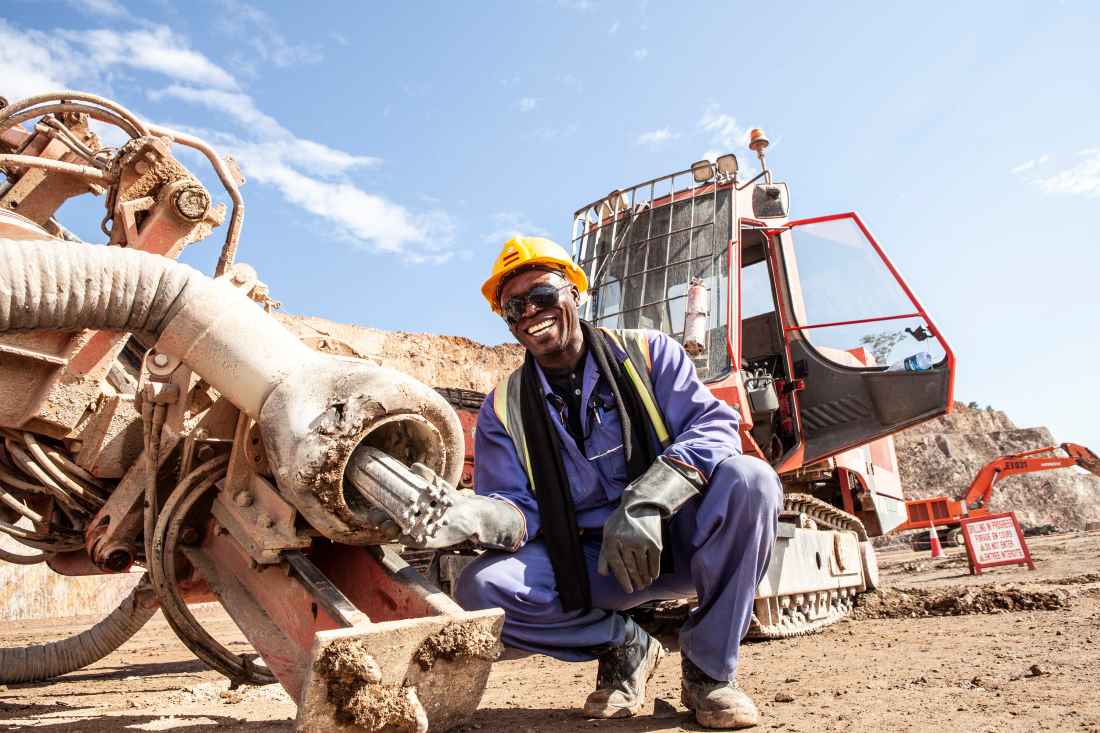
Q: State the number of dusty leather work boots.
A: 2